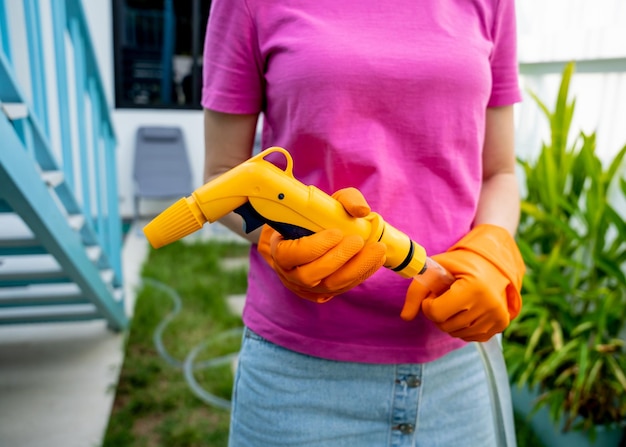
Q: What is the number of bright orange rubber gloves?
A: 2